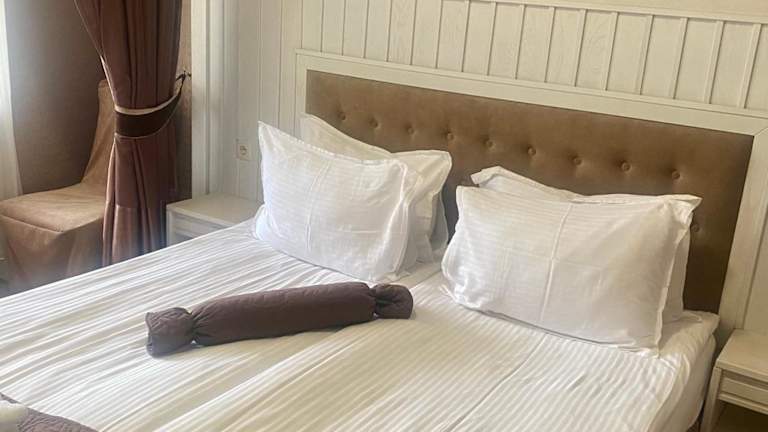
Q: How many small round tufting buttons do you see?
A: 10